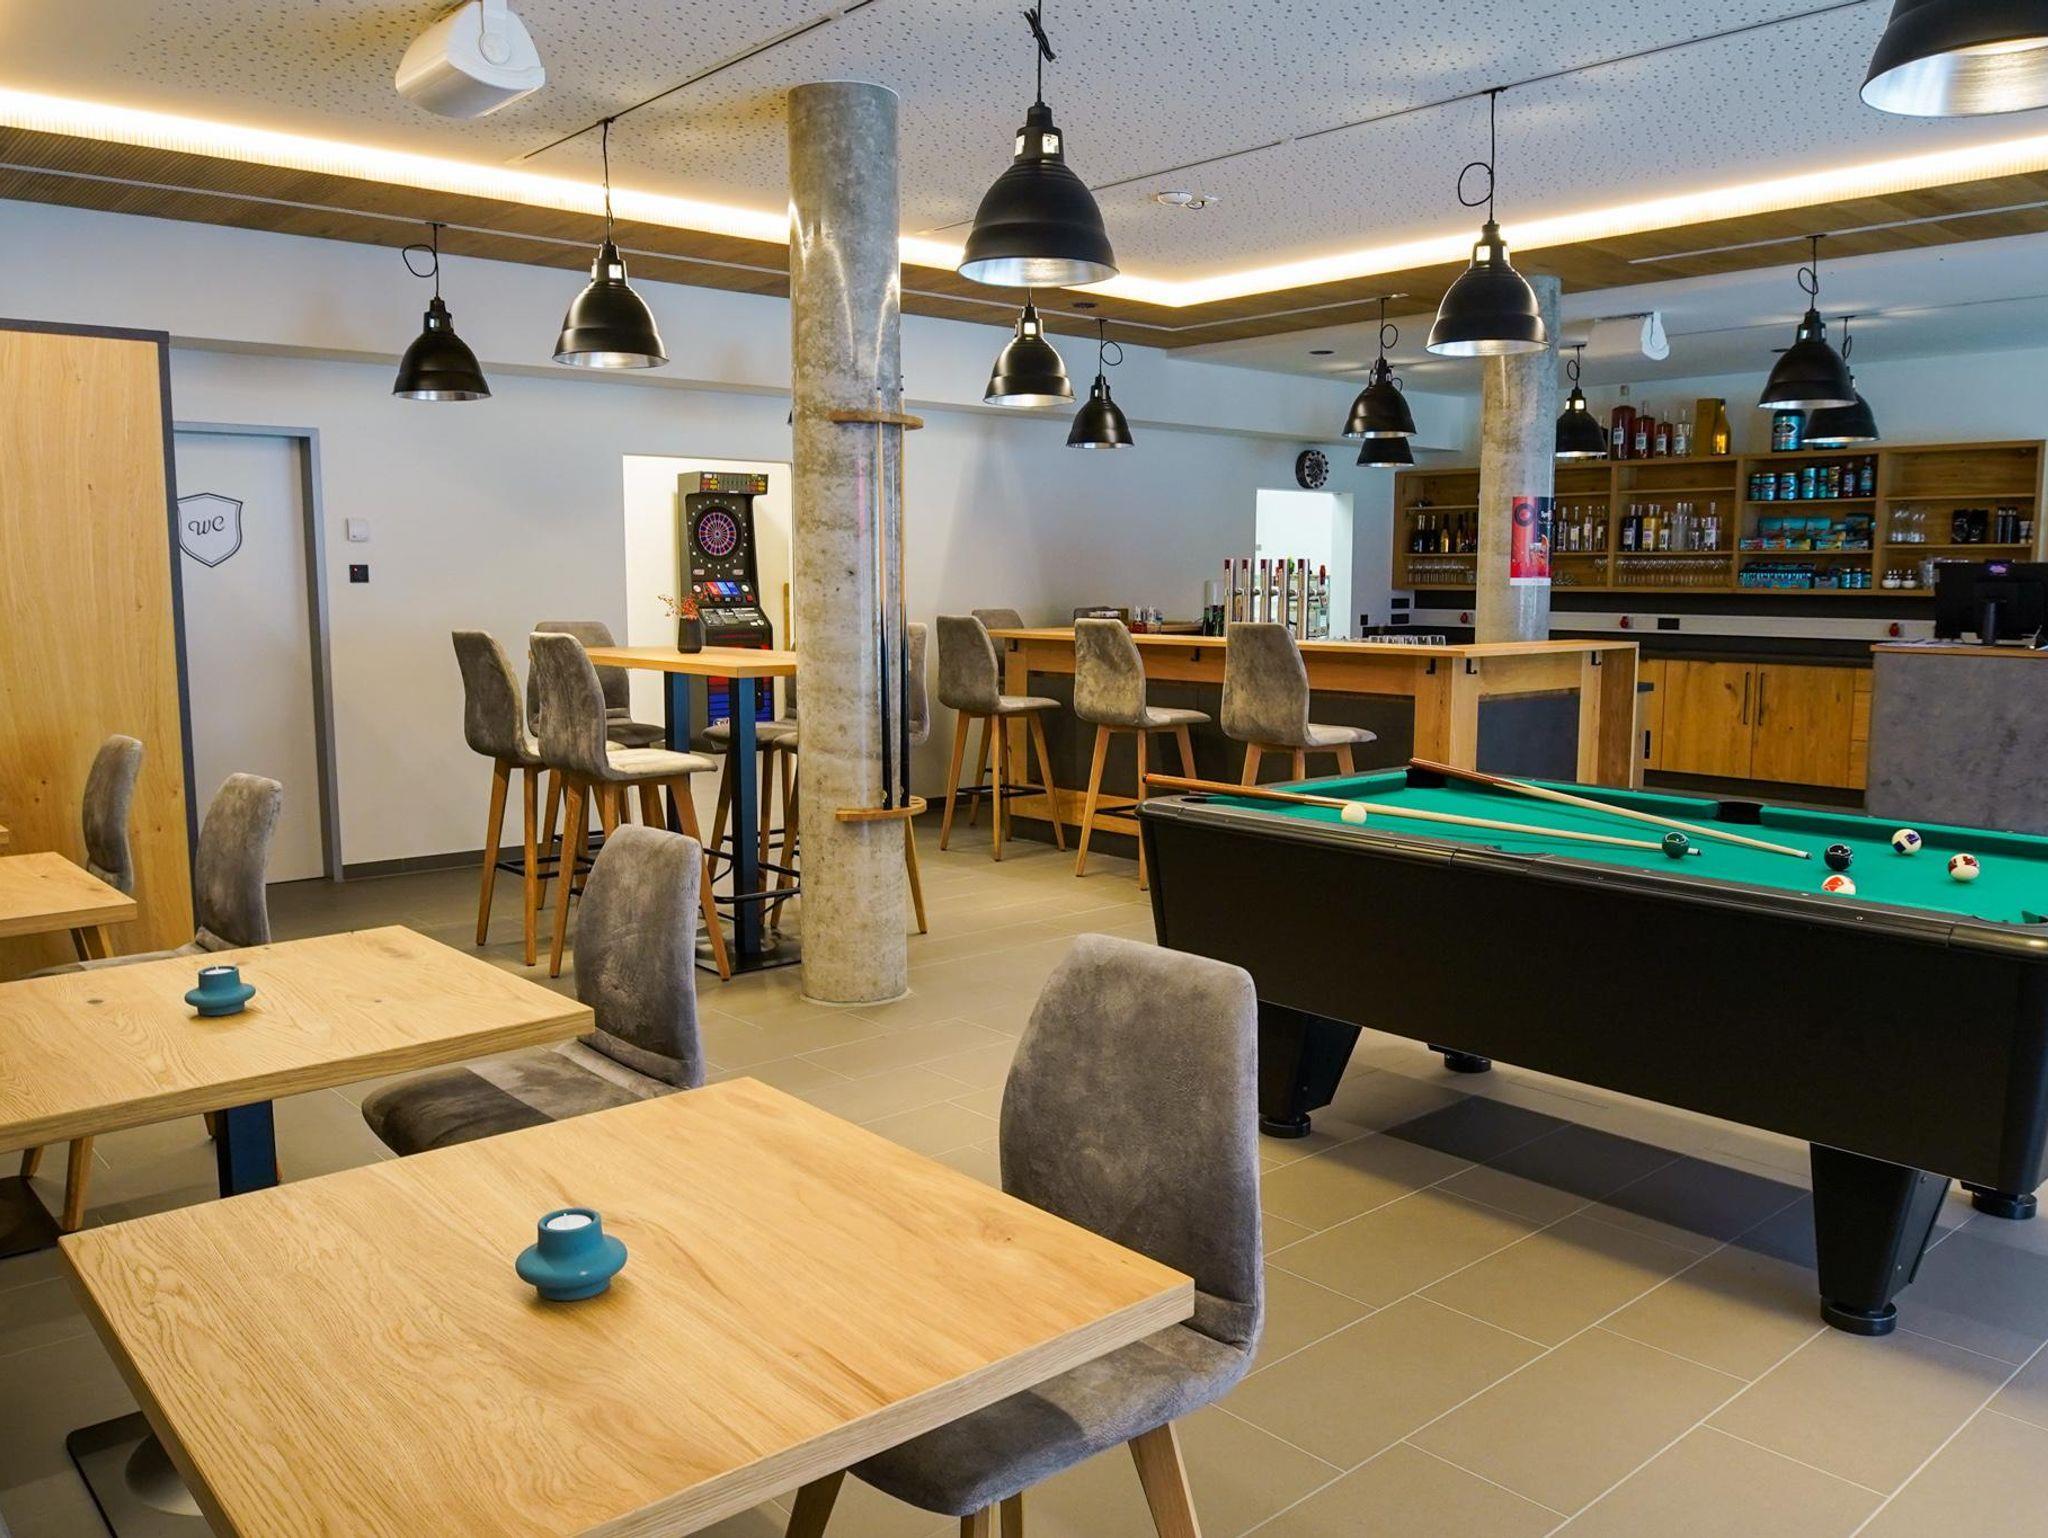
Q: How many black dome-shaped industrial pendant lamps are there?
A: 12